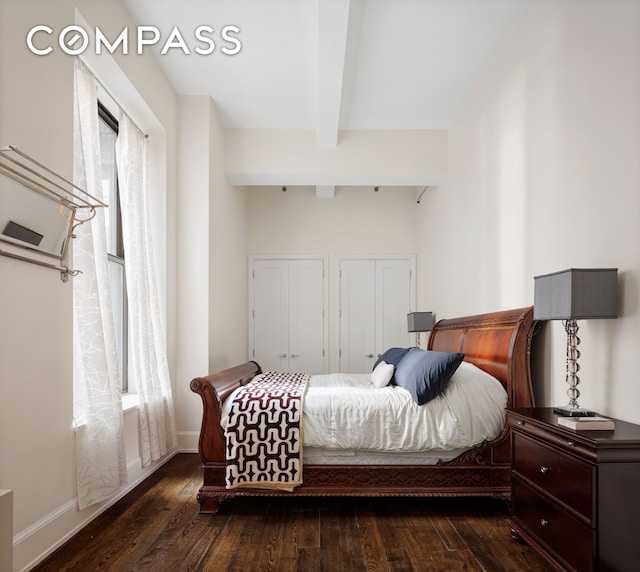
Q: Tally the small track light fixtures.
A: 2